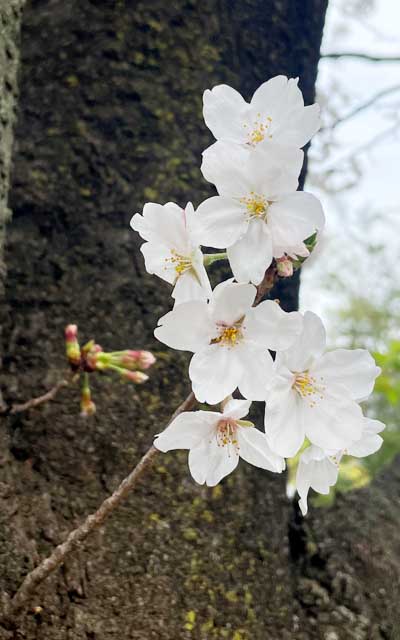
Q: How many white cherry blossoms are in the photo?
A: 7